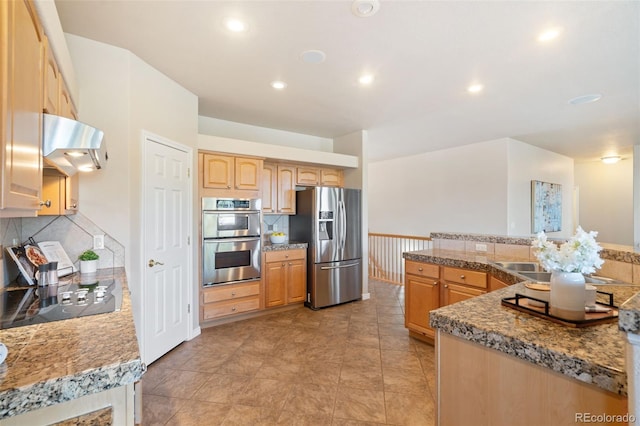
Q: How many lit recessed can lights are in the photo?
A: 5